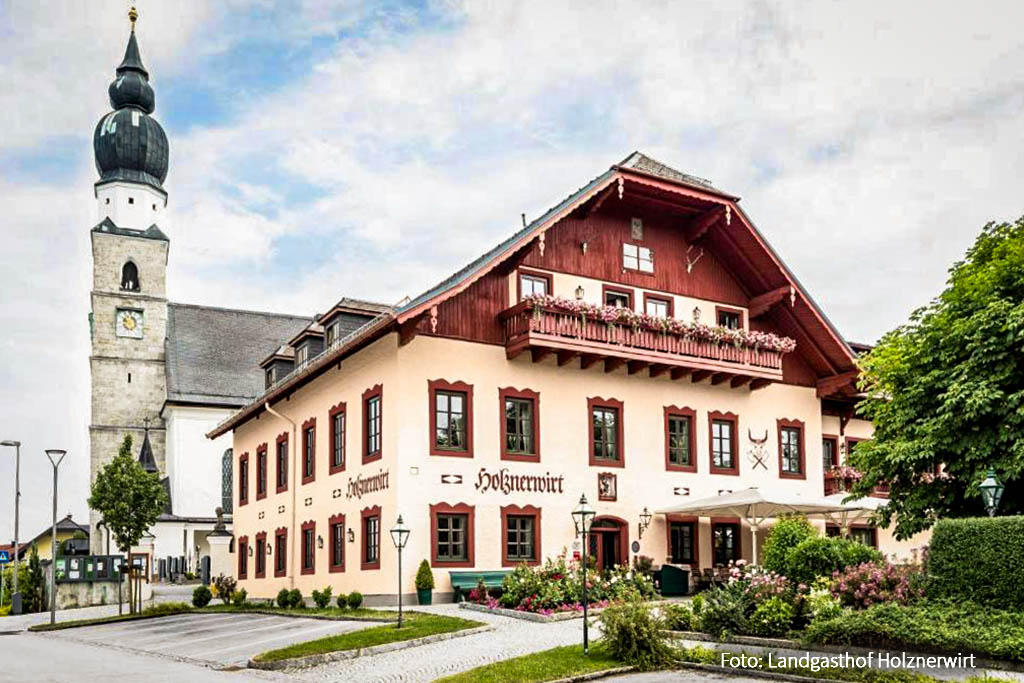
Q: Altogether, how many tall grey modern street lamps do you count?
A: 2